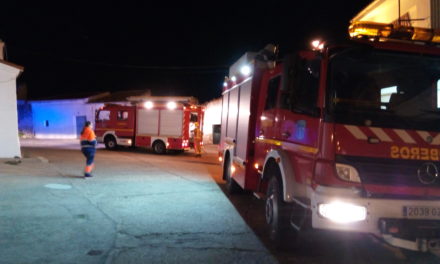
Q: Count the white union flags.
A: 0